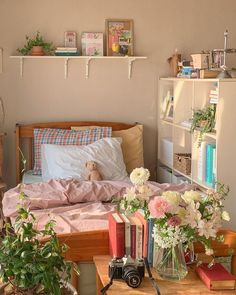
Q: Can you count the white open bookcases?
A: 1